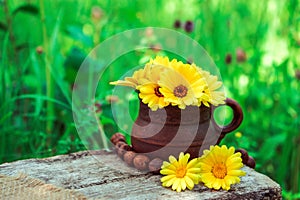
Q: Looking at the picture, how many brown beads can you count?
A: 8